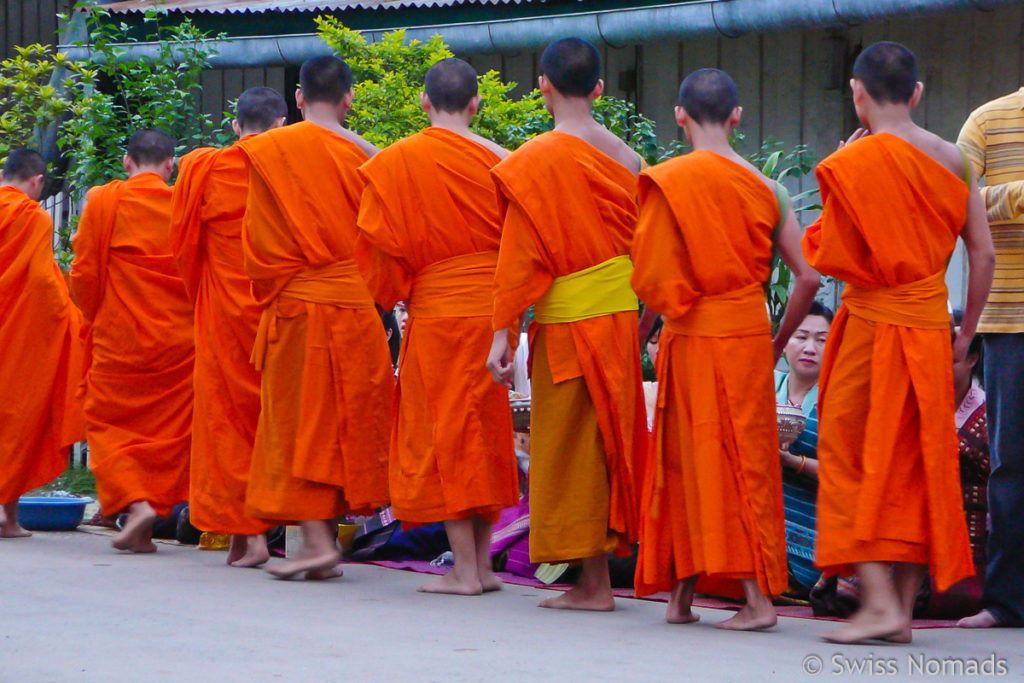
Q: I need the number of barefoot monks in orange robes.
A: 8